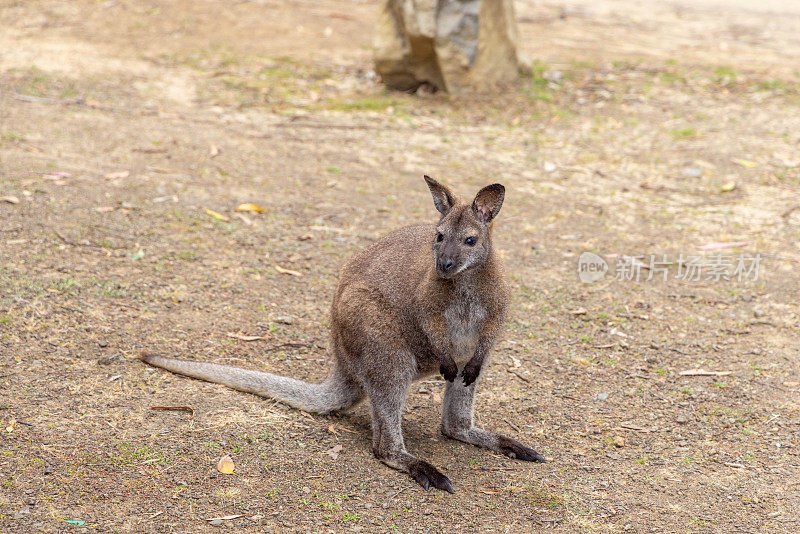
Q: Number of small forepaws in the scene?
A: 2